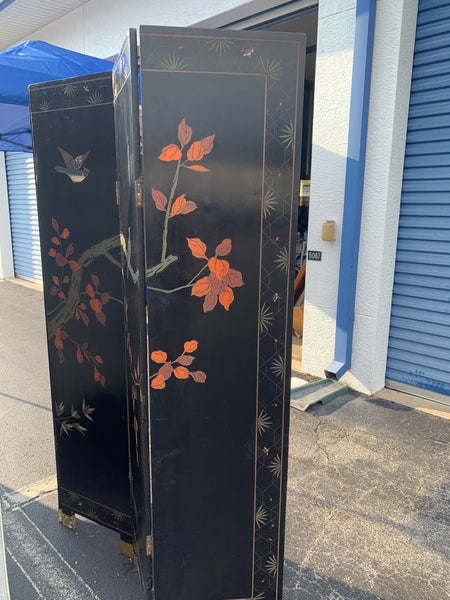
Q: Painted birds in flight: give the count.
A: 1